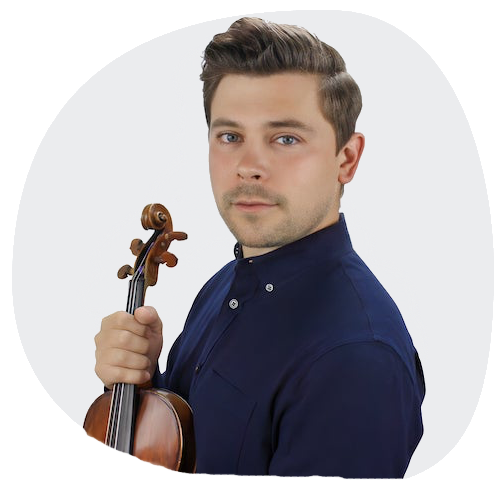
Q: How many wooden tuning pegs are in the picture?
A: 4